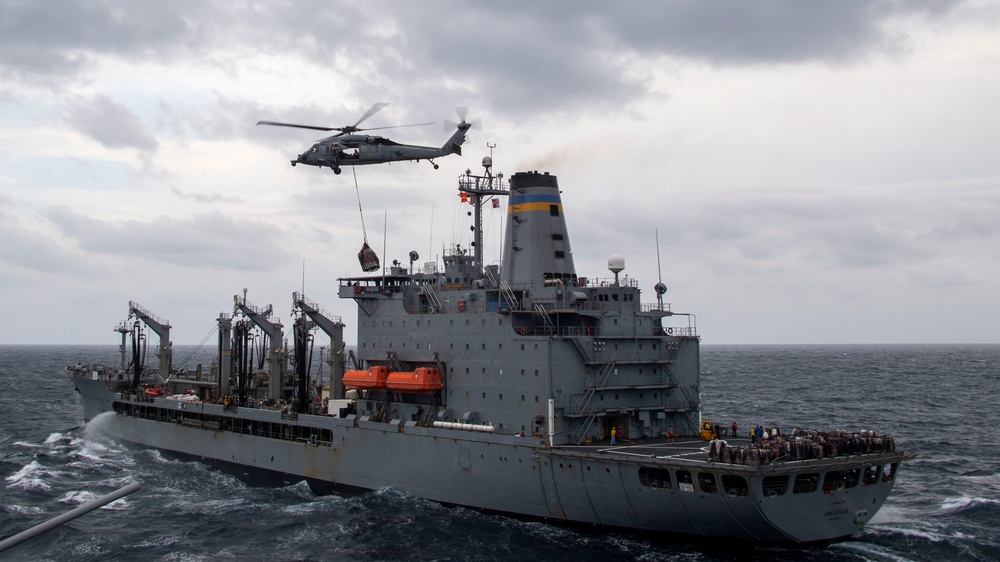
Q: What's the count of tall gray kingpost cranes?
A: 3